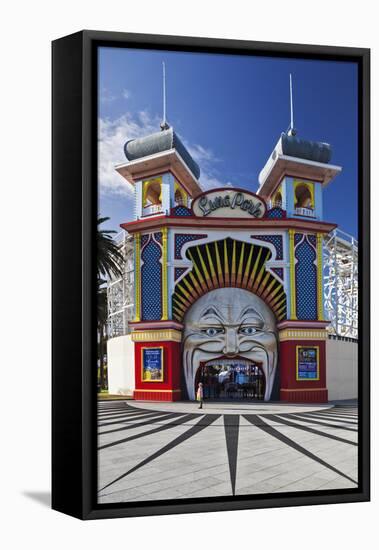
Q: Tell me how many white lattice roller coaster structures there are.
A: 2